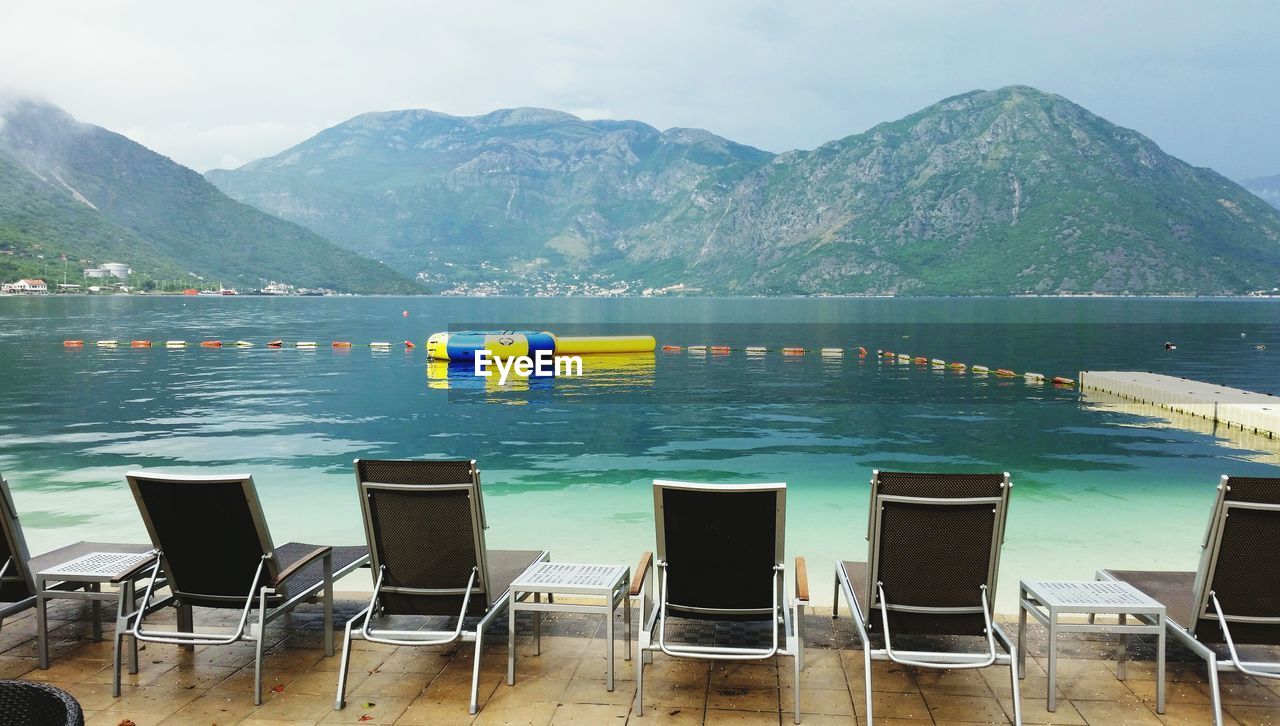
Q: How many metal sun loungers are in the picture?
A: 6